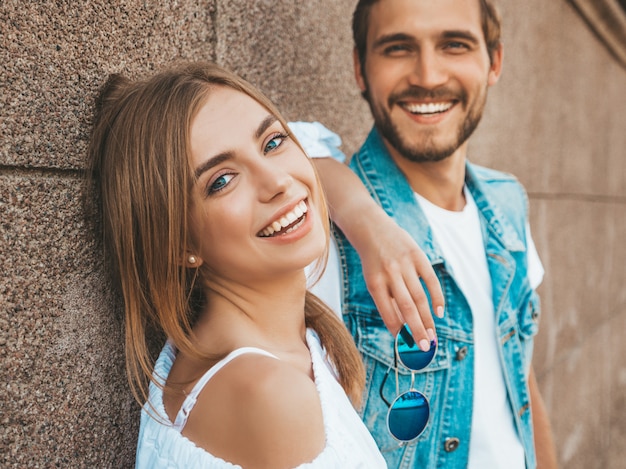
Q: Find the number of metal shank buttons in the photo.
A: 3